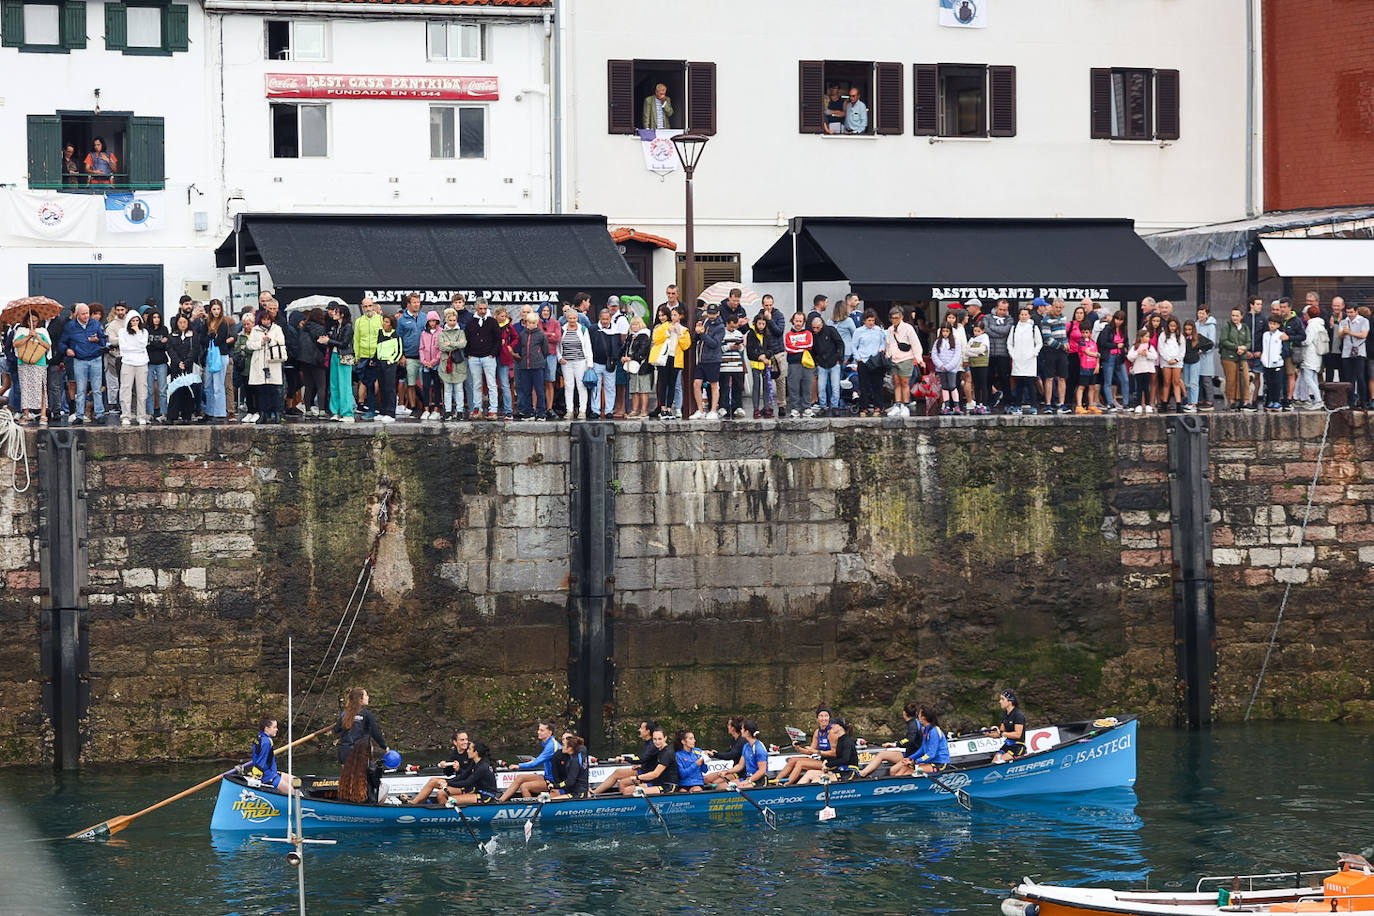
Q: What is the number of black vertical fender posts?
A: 3